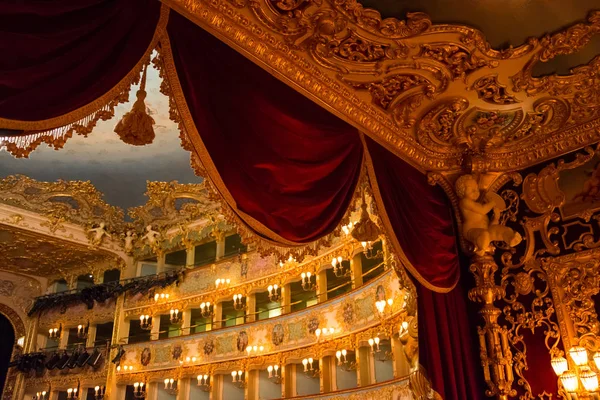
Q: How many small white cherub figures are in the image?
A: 3